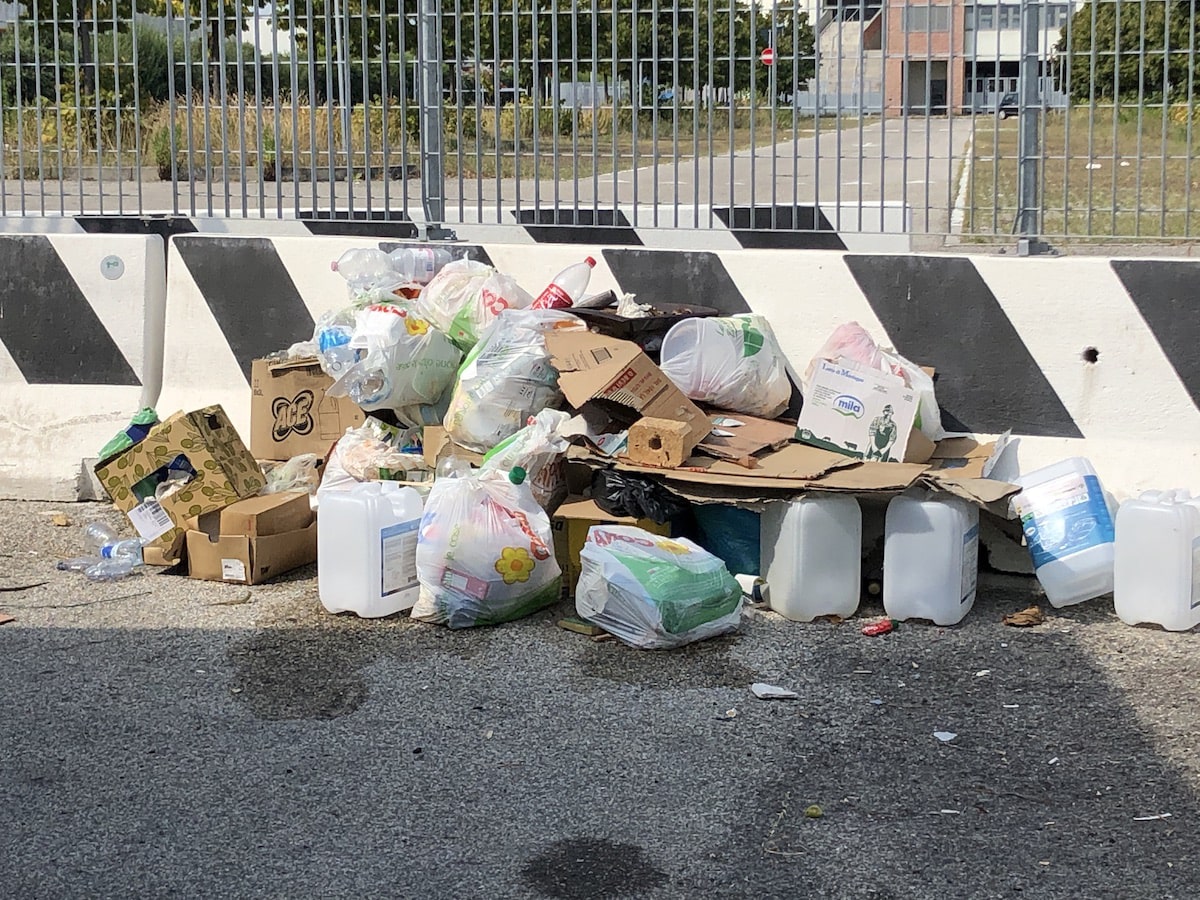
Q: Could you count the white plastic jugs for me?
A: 5